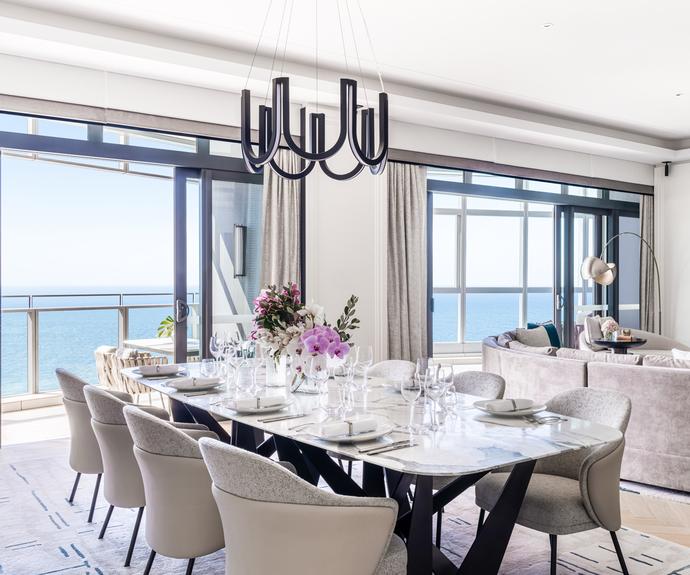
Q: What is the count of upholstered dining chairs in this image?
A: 7